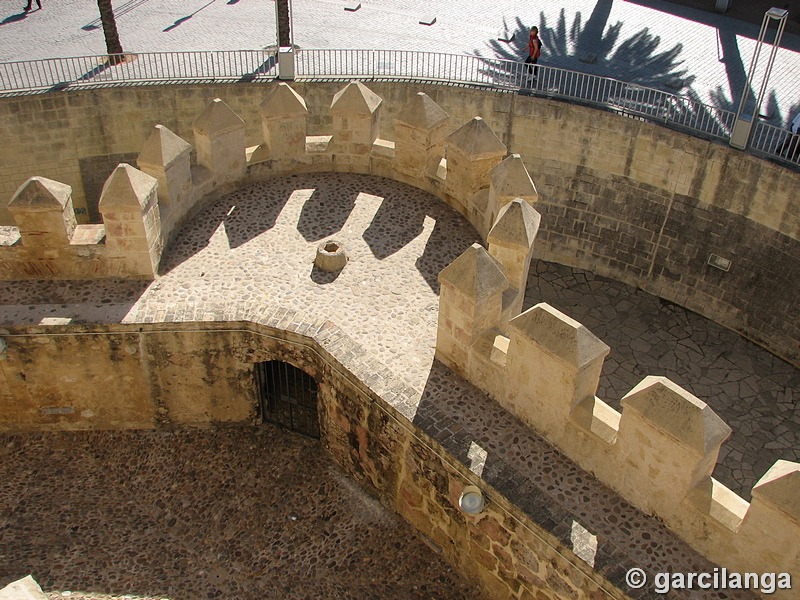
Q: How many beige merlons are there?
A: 14